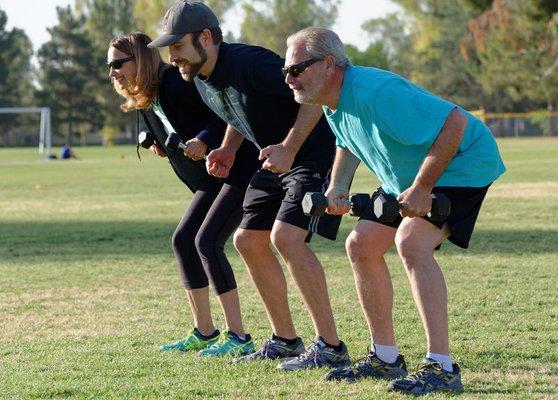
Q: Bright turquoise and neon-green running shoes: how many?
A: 2